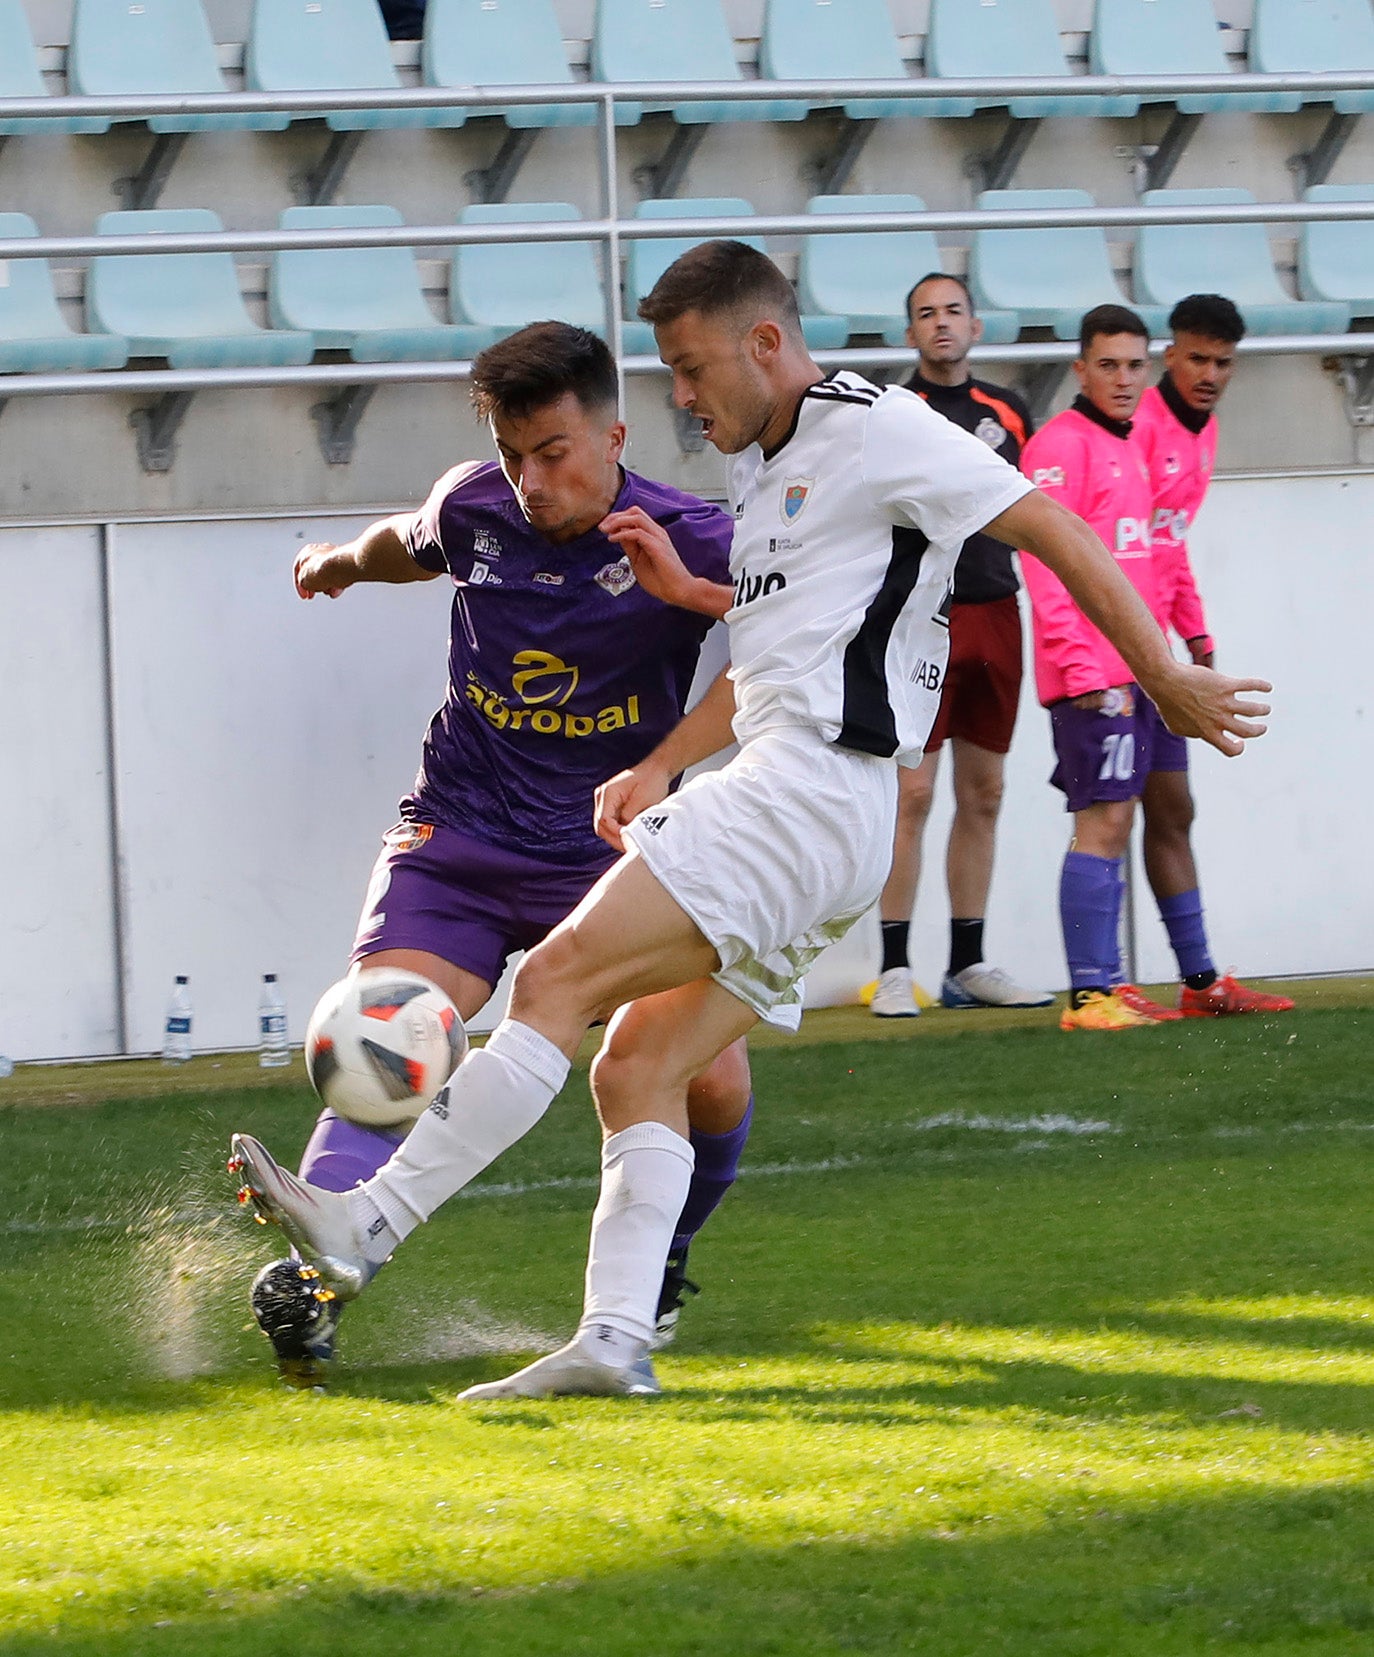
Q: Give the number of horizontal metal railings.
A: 3